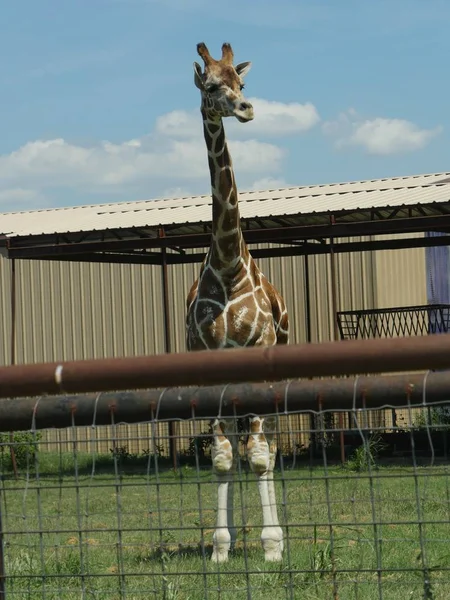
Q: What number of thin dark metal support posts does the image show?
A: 4